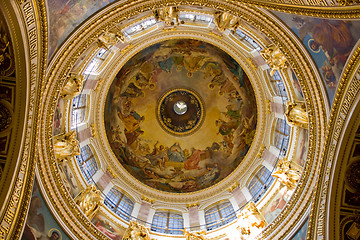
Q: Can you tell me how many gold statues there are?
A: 12